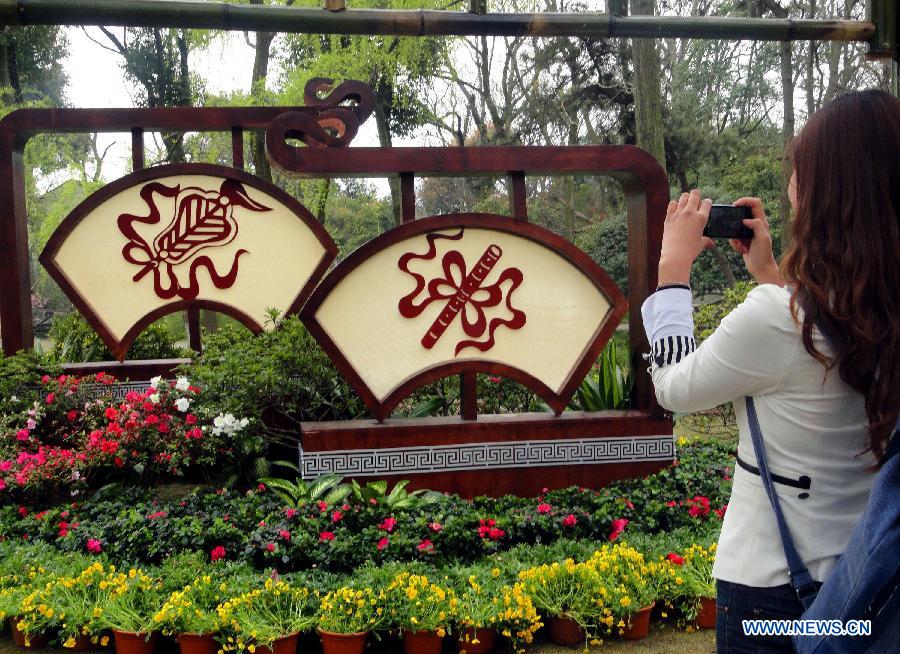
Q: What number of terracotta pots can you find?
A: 11